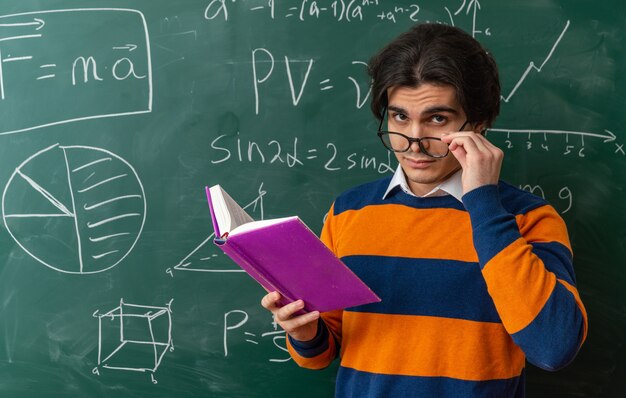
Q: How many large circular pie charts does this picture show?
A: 1